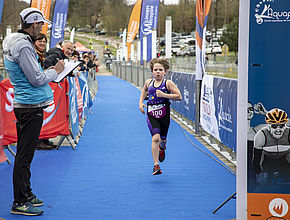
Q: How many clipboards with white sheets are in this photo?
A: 1